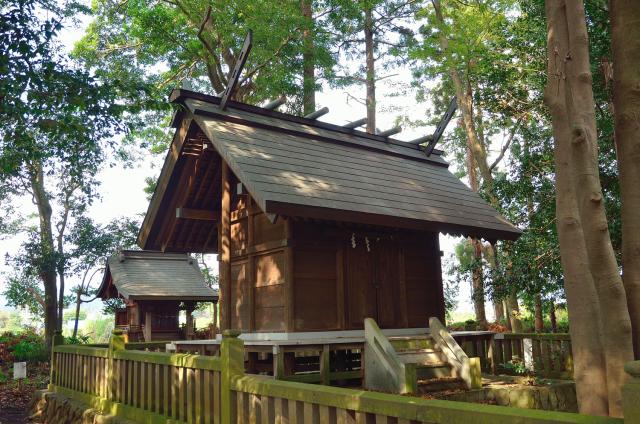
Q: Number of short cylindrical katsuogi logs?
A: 5